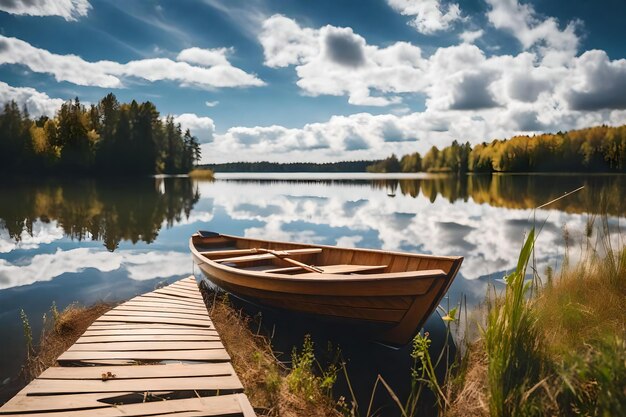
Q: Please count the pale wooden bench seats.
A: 3